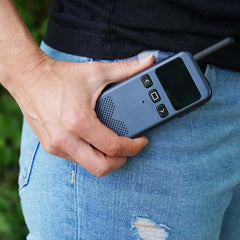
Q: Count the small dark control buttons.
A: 3